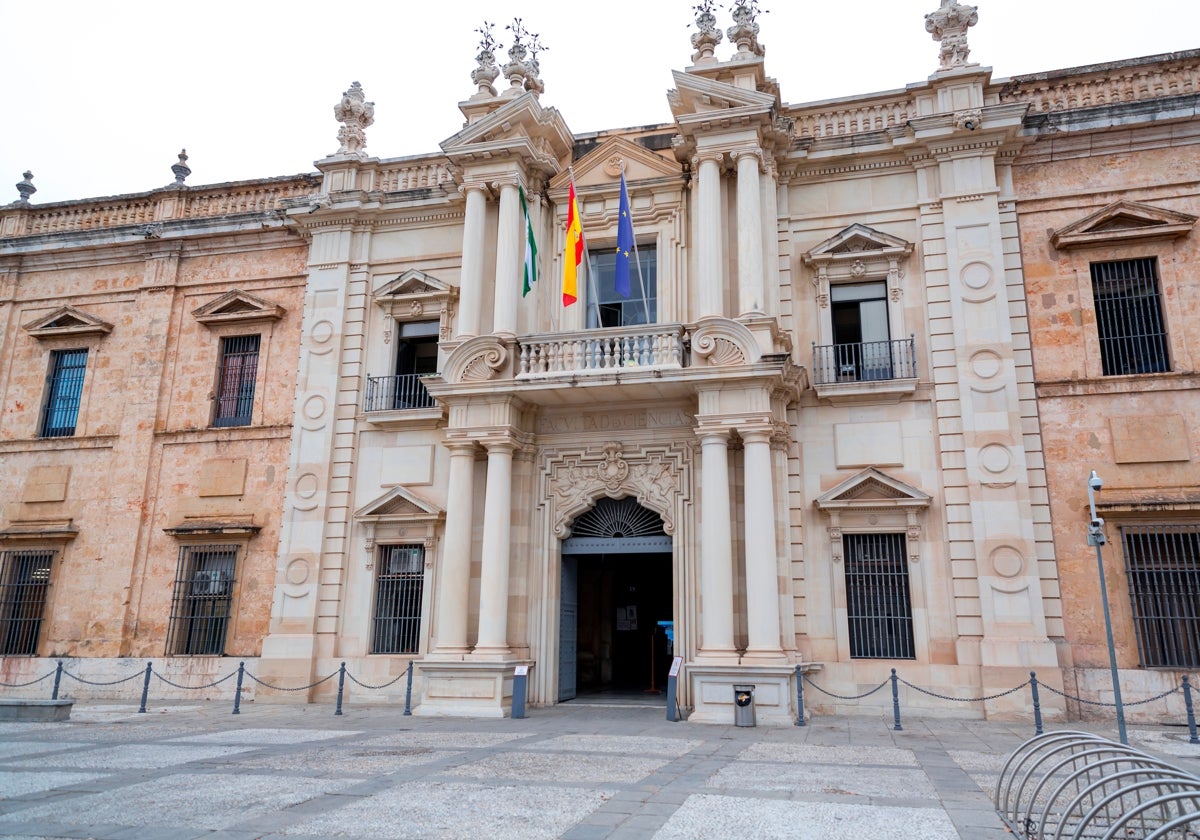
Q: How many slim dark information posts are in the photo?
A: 2